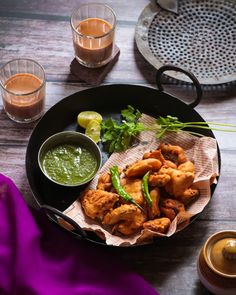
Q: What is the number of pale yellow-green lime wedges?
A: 2